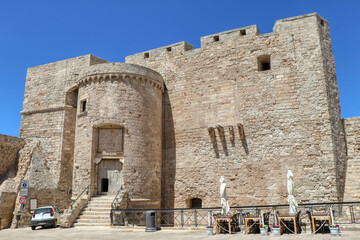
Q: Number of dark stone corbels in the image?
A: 4